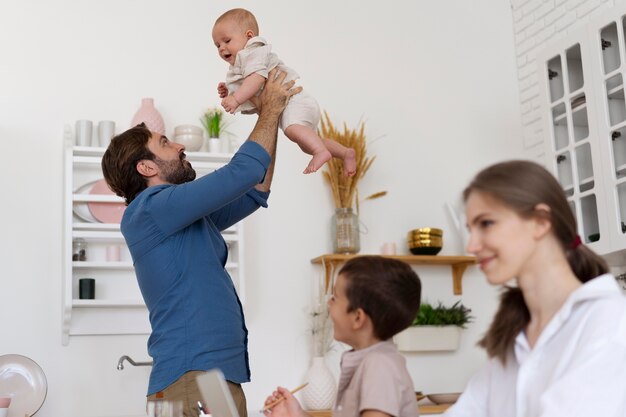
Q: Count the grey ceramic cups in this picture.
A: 2